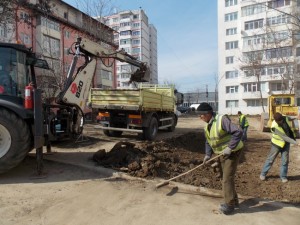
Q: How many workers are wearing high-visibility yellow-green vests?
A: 3